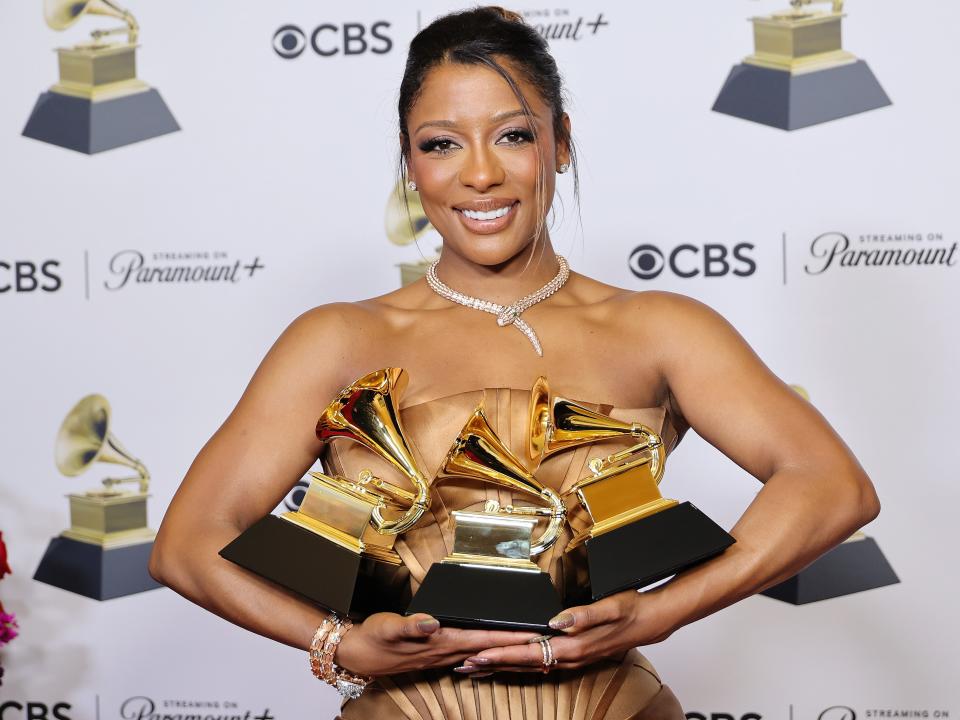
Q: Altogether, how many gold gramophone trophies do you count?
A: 3